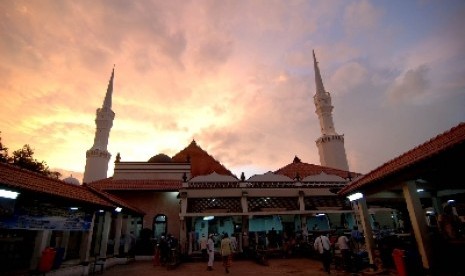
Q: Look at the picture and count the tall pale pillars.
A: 2